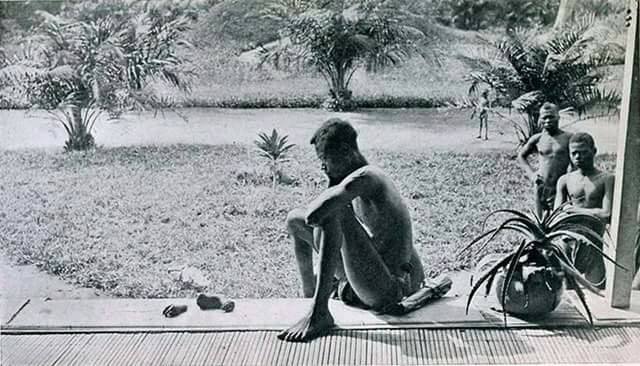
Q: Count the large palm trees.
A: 3